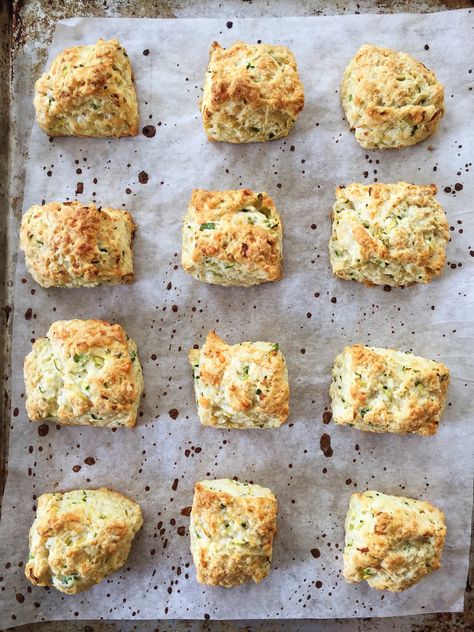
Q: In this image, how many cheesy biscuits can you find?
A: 12